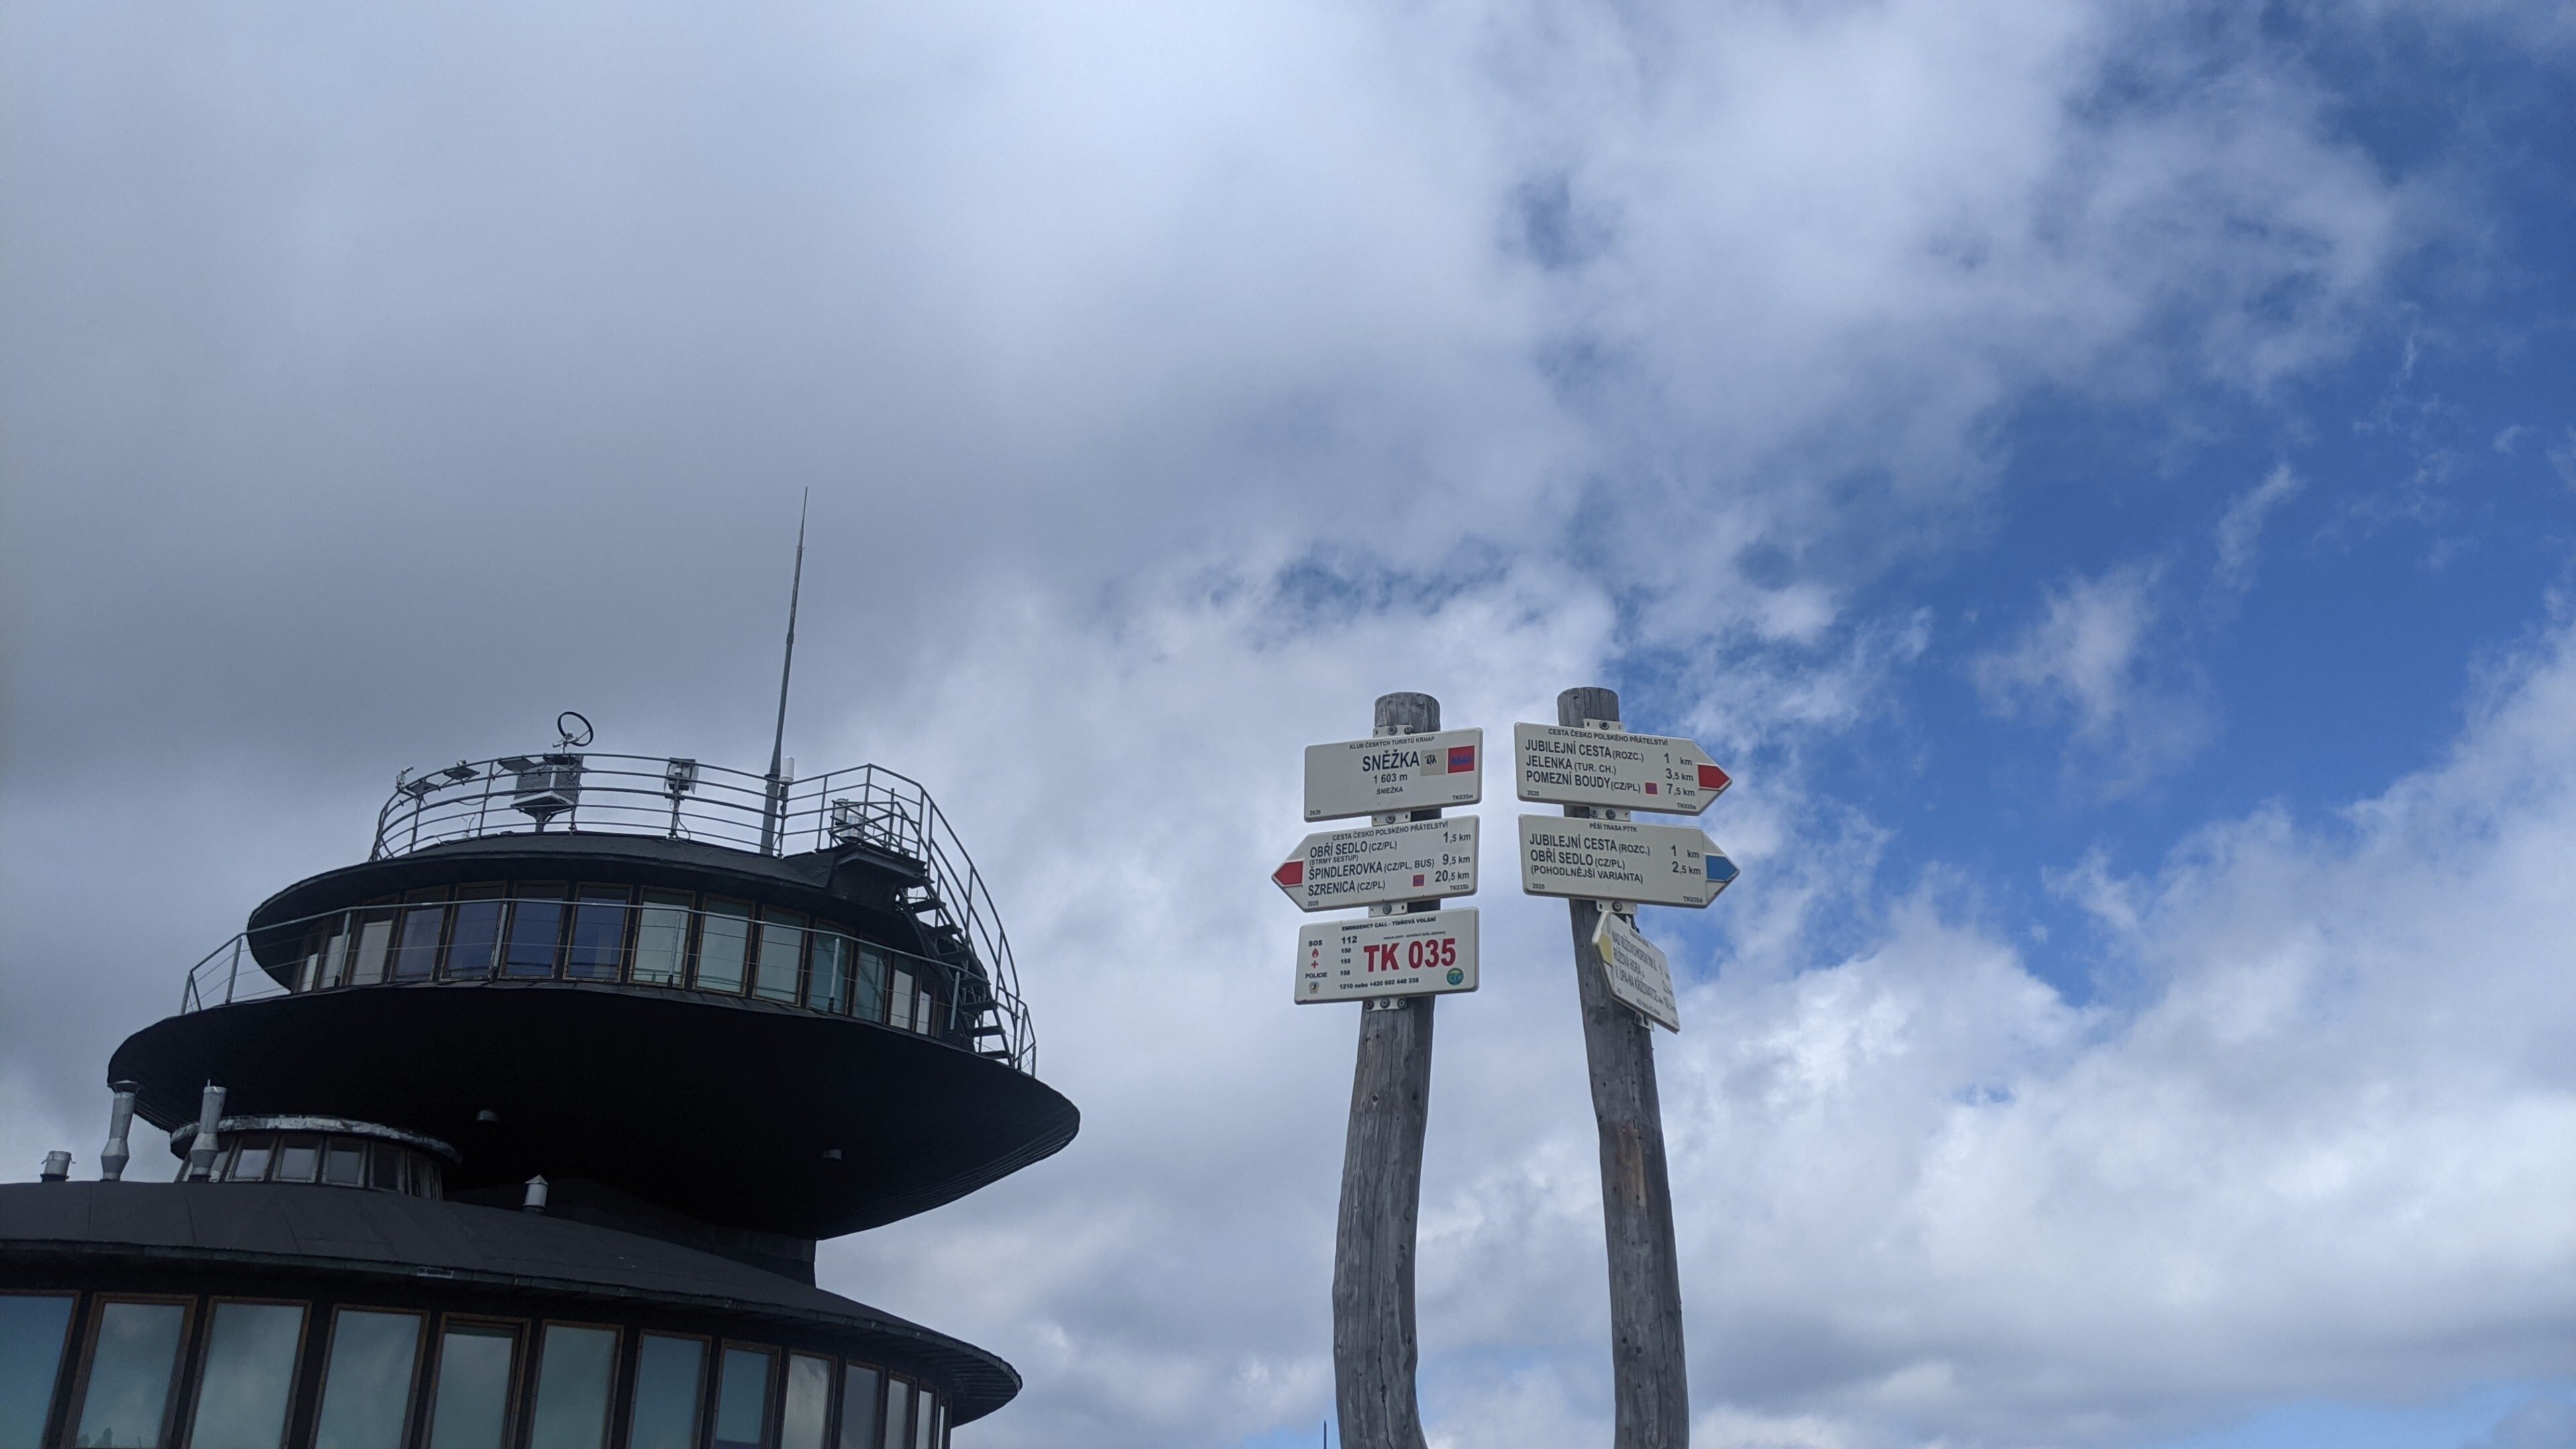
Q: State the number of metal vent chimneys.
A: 4